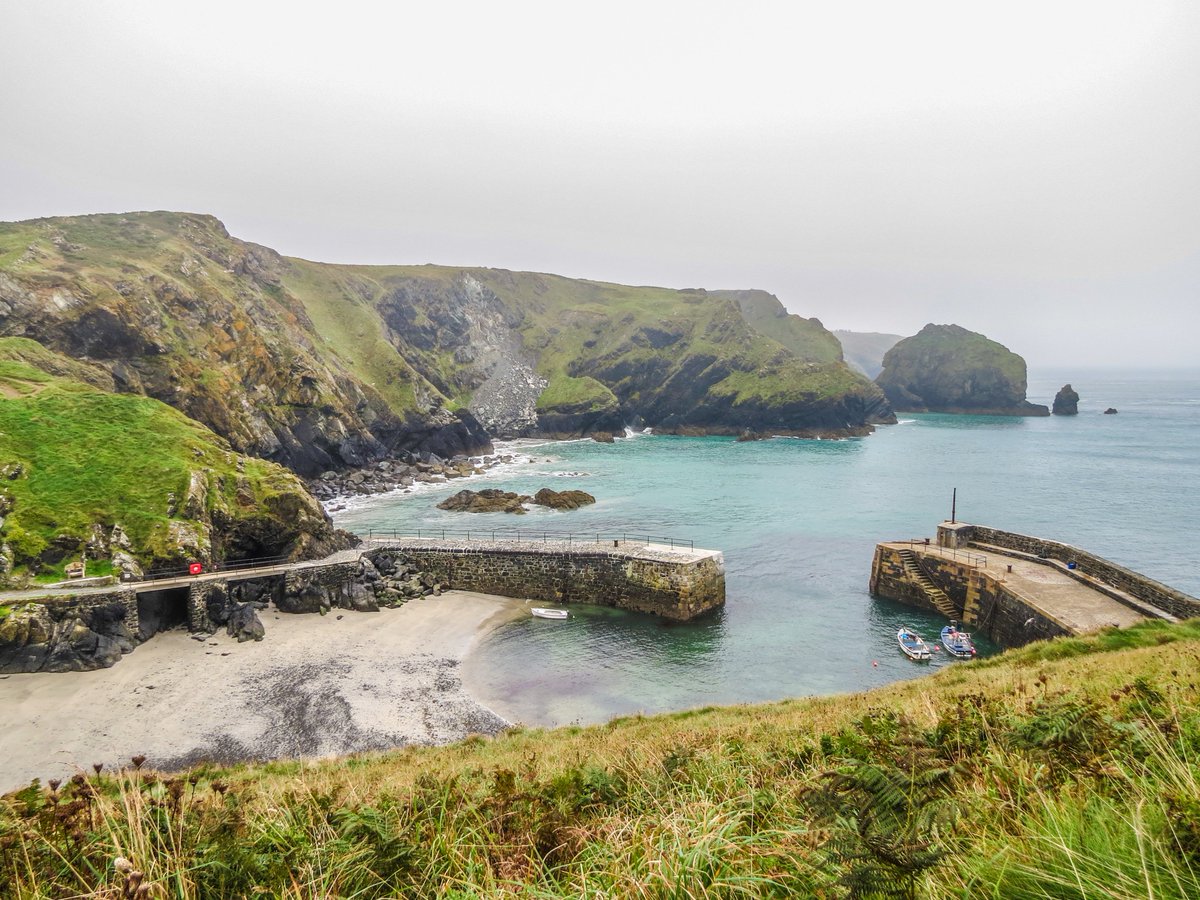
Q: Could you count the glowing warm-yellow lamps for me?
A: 0